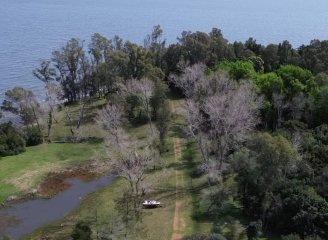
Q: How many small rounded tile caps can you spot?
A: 0